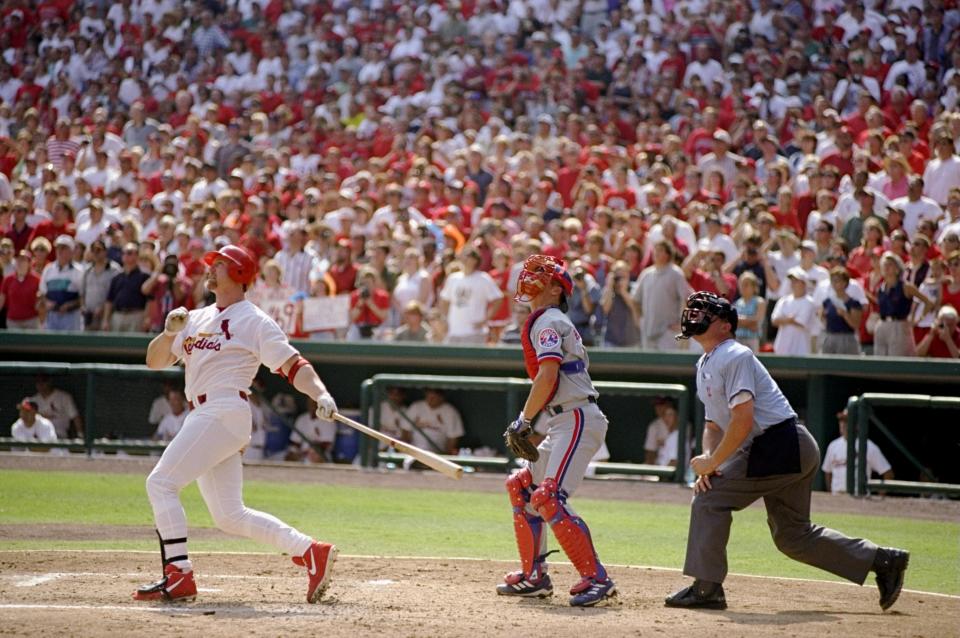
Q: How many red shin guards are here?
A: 2